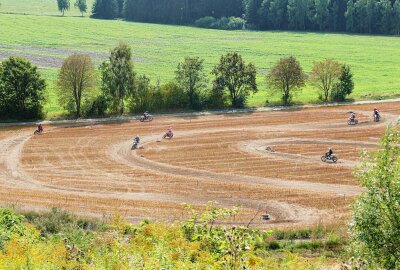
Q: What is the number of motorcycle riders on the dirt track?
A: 7